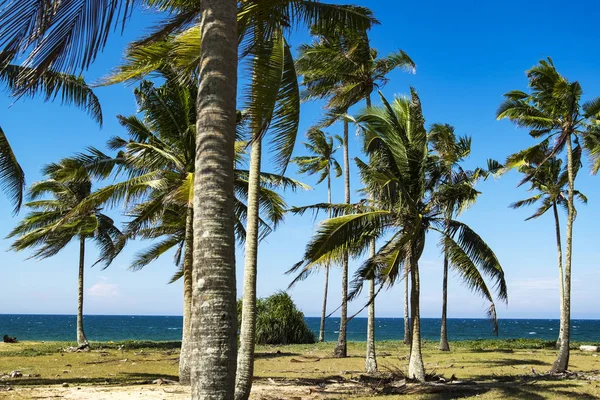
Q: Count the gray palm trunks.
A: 12